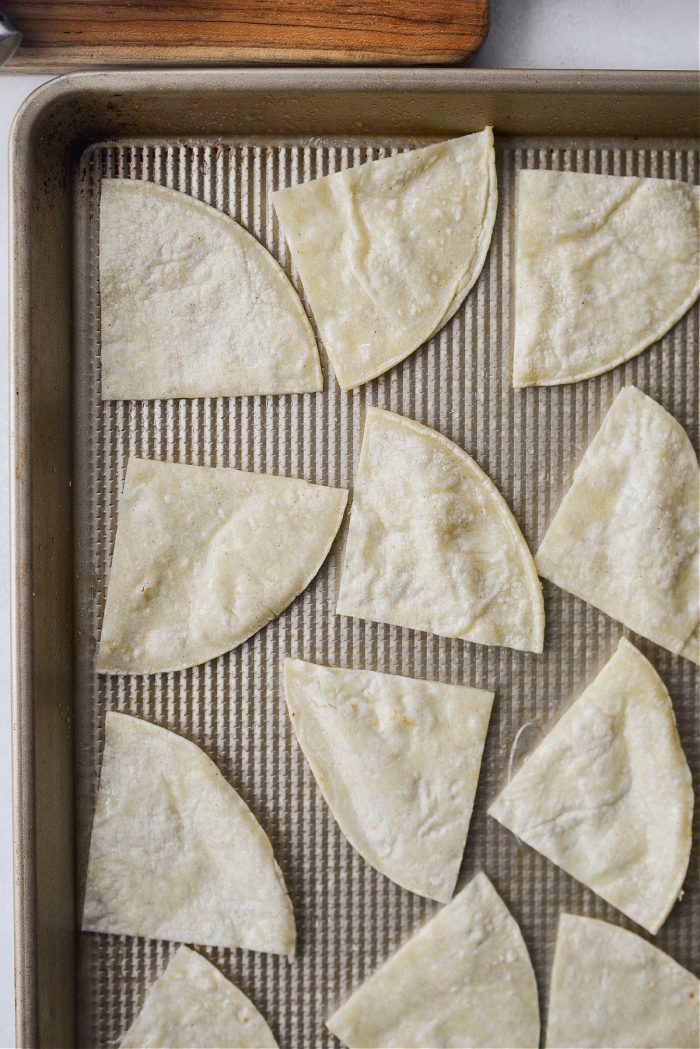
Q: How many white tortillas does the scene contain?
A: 12